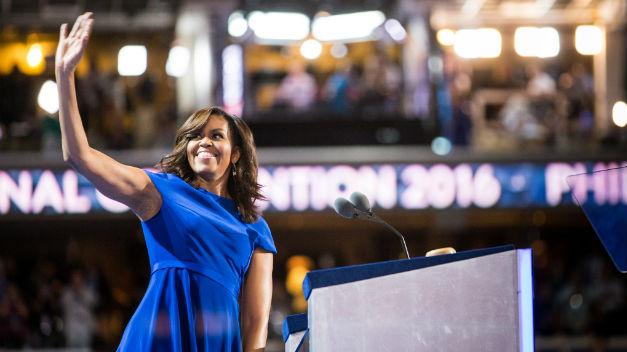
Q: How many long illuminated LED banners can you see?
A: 1